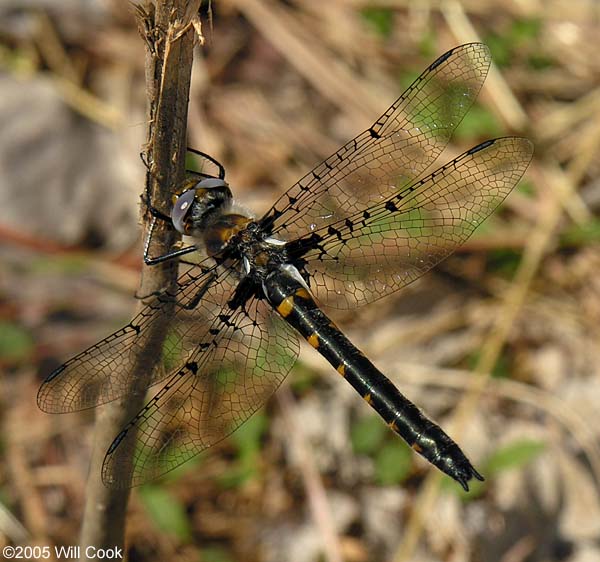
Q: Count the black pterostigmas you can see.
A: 4